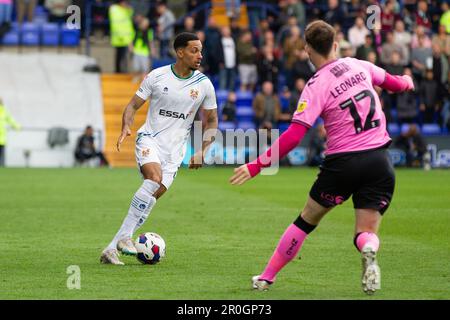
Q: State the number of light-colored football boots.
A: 4